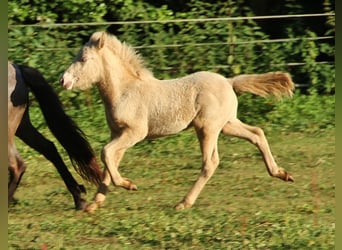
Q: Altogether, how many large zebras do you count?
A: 0